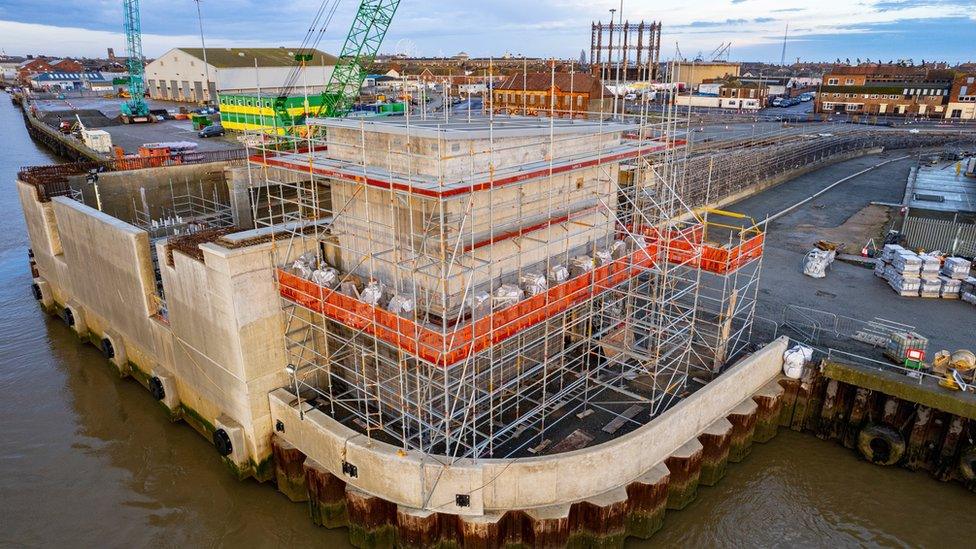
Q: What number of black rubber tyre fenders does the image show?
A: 7